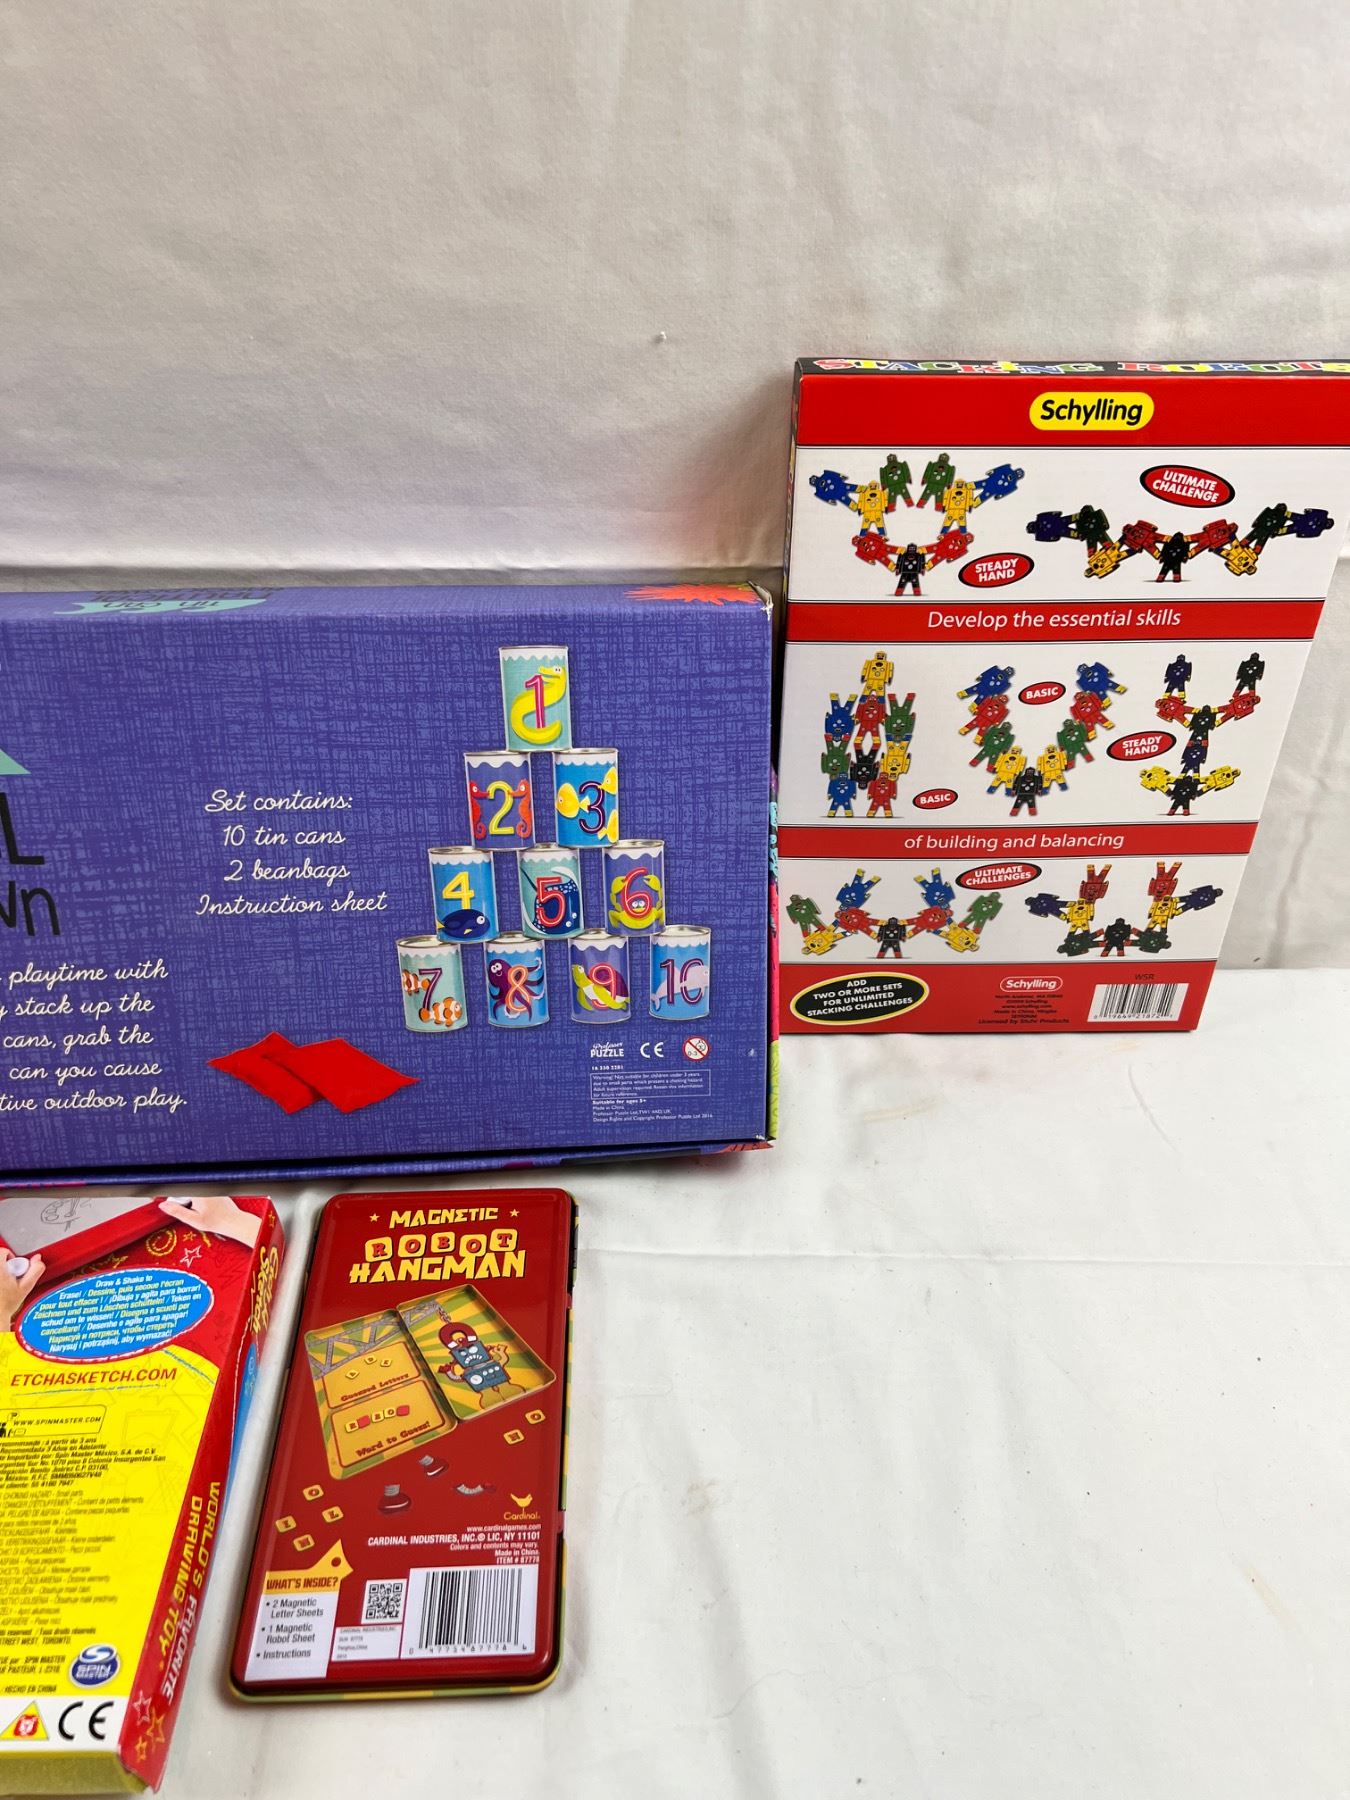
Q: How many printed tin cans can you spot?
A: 10